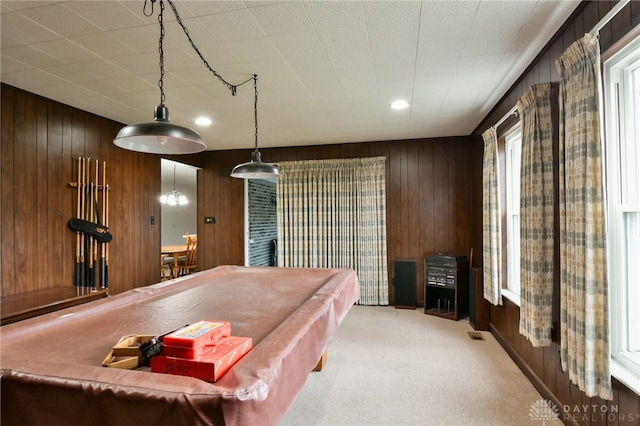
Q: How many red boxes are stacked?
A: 2